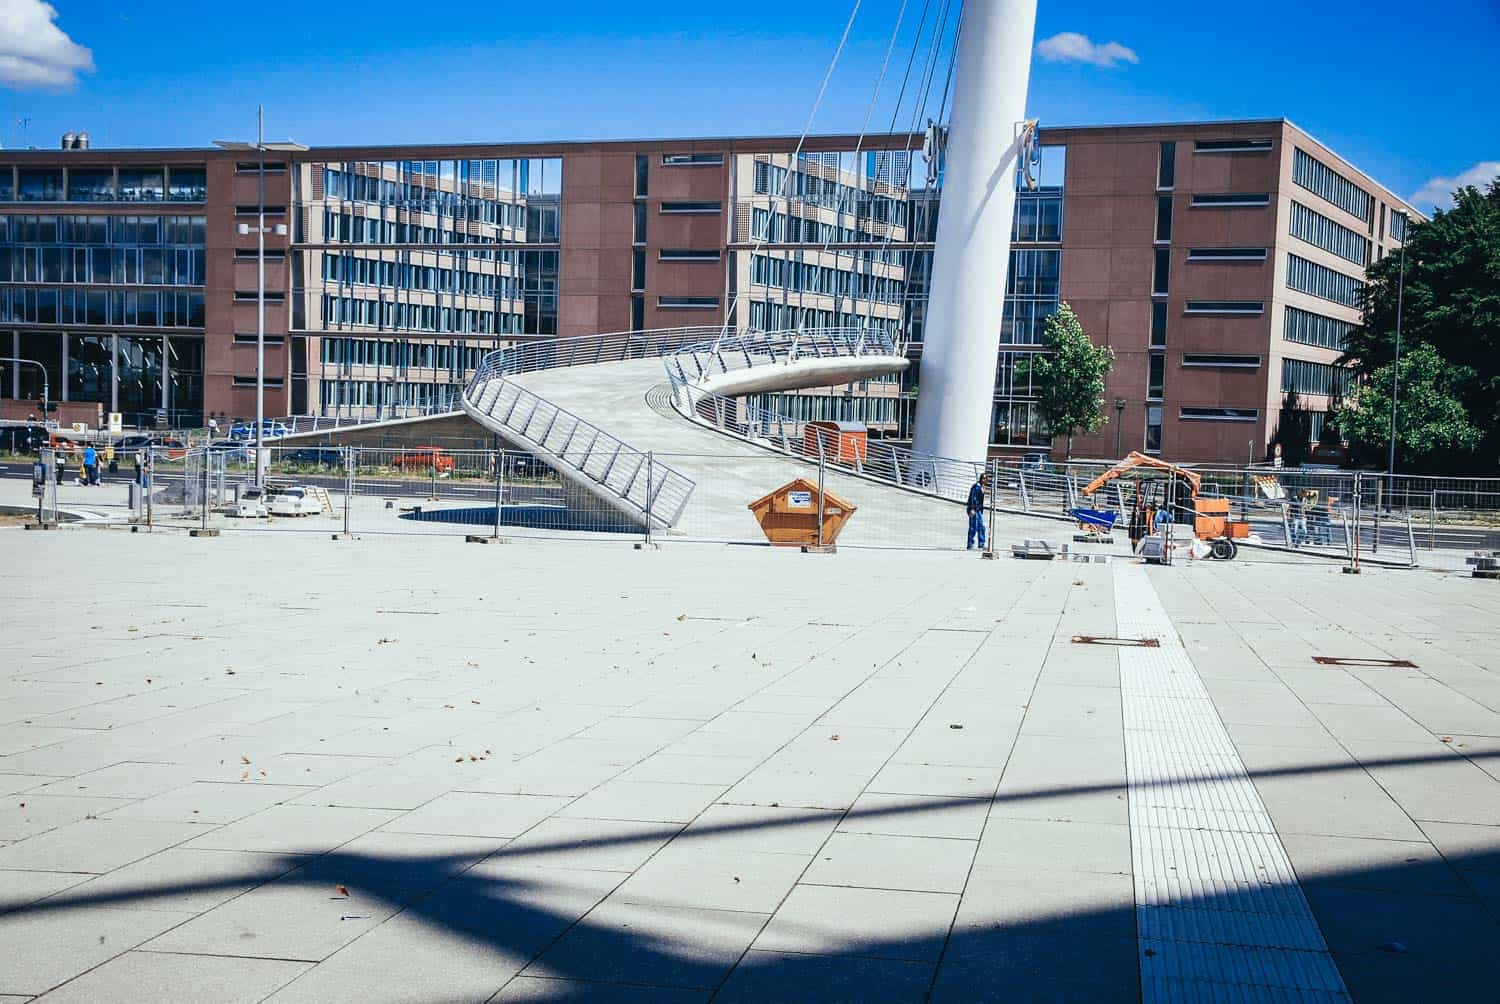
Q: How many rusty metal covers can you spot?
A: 2